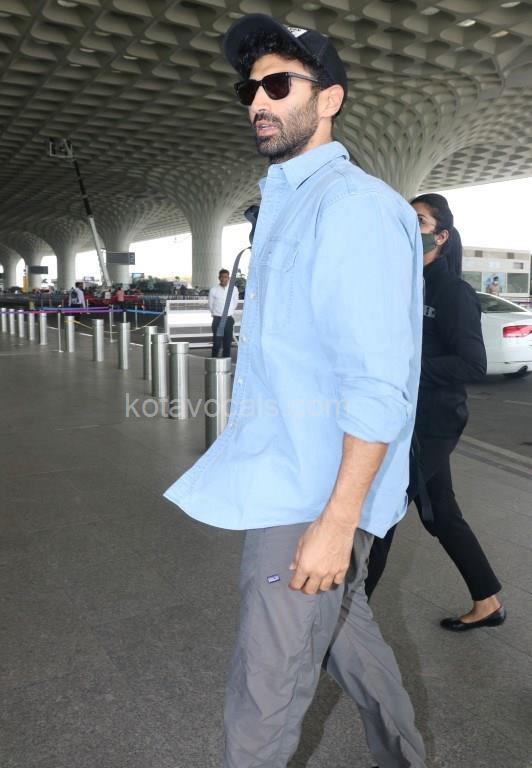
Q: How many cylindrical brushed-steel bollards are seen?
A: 12